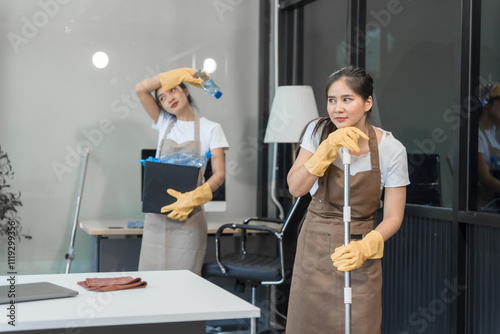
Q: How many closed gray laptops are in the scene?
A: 1